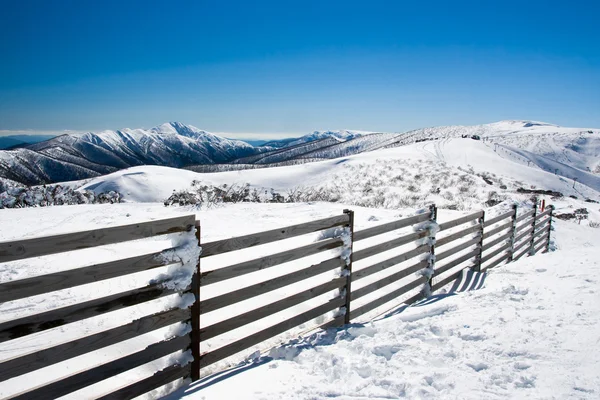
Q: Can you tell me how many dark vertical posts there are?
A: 7